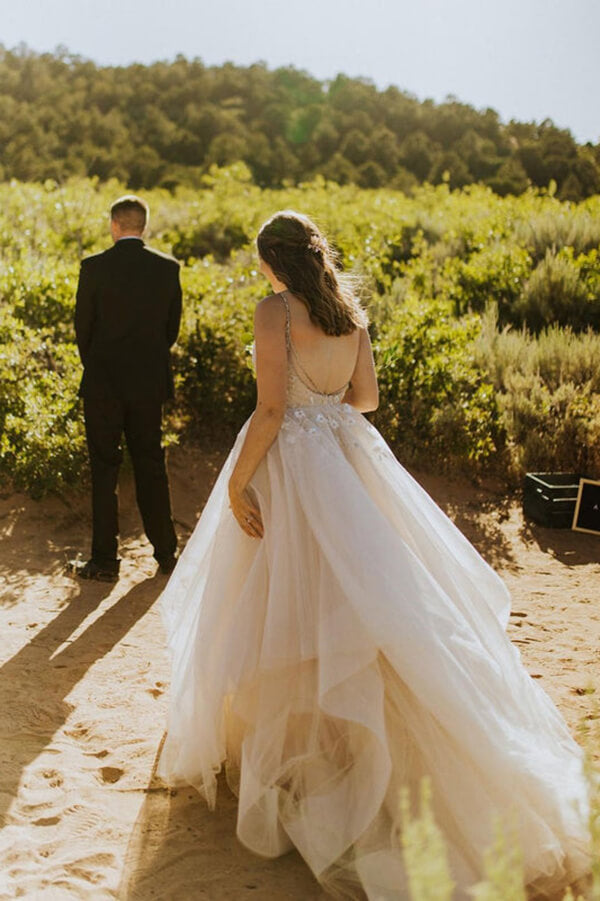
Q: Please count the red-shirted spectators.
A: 0